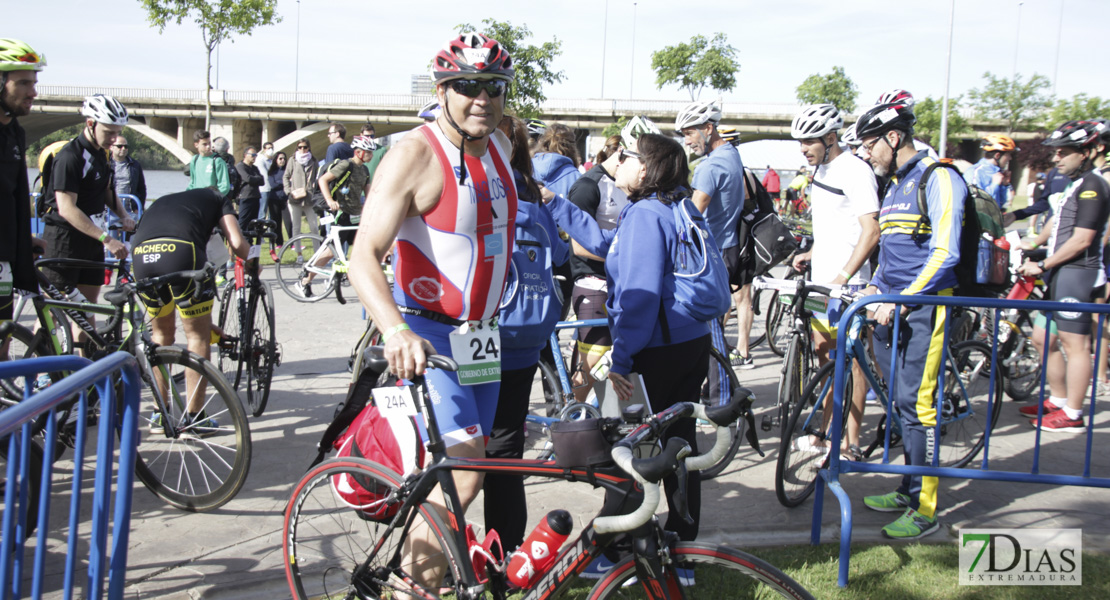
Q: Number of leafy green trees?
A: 7